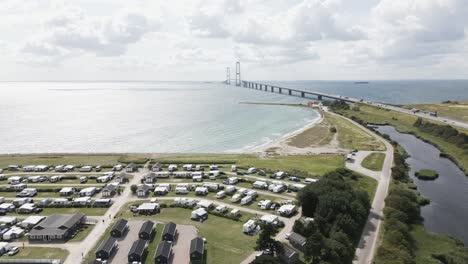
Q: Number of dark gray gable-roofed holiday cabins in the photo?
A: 7